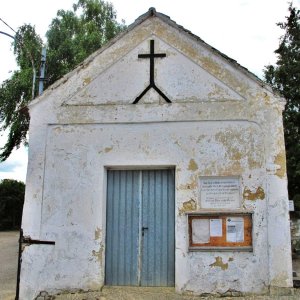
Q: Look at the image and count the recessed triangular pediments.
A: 1